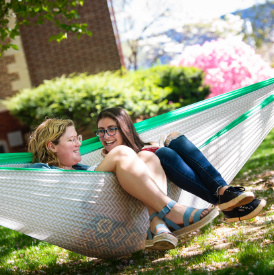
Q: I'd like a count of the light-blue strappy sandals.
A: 2